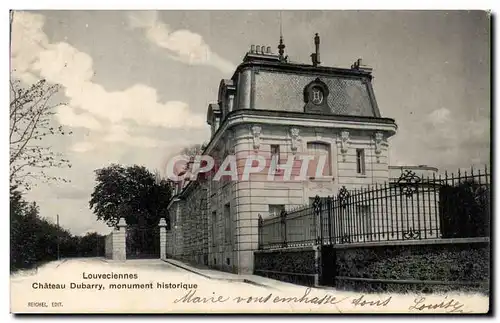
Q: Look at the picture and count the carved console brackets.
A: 4